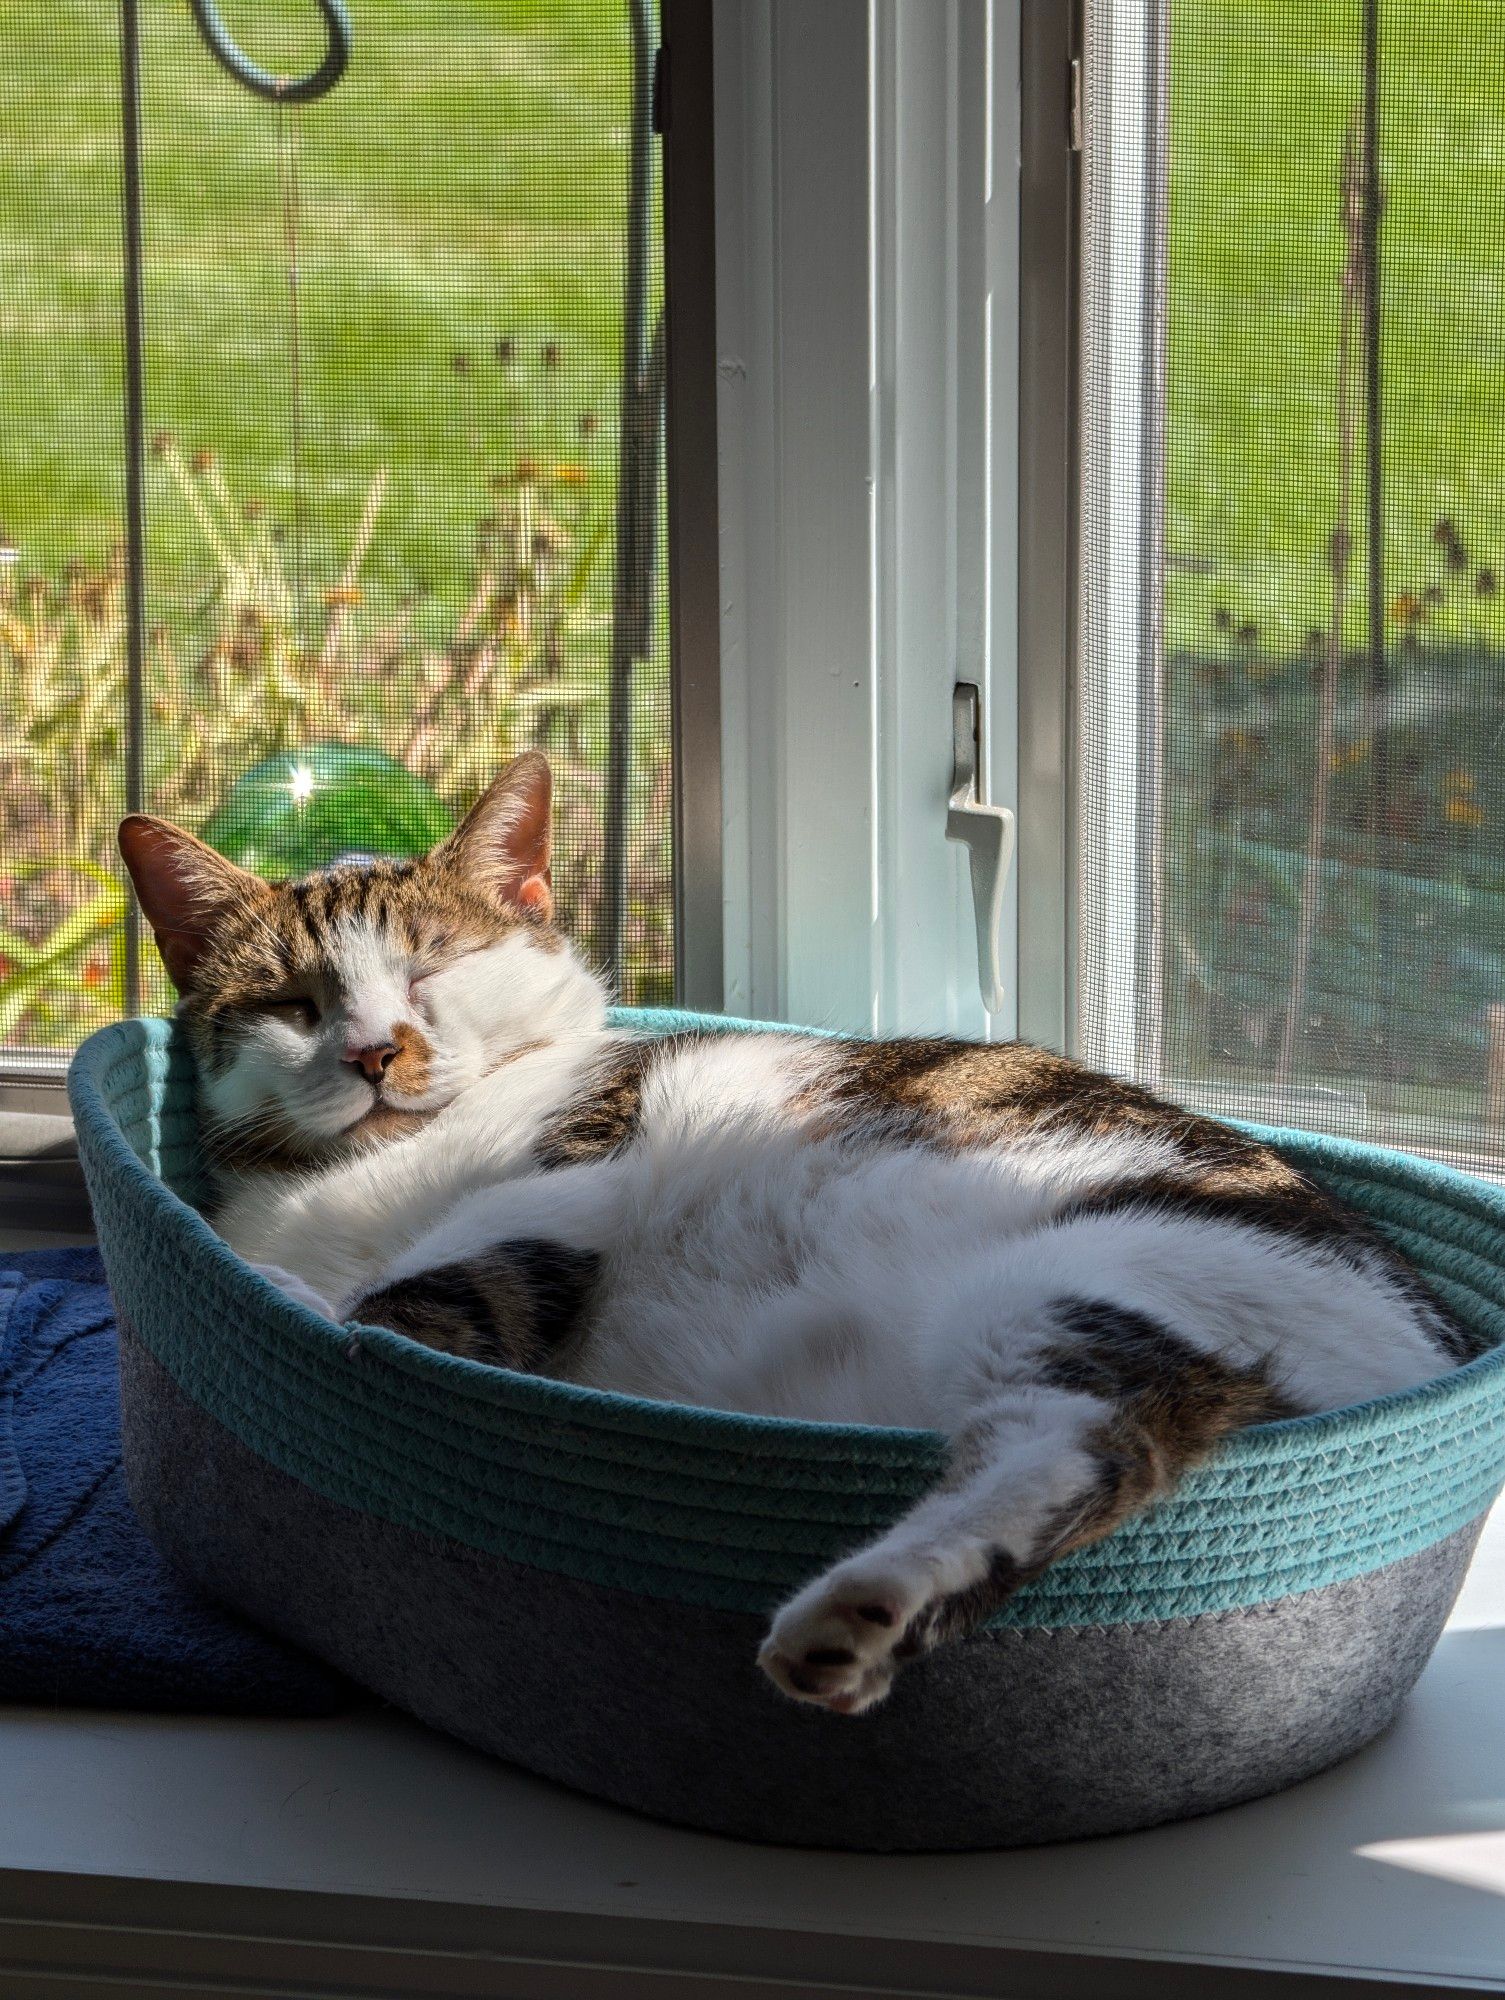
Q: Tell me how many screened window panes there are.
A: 2